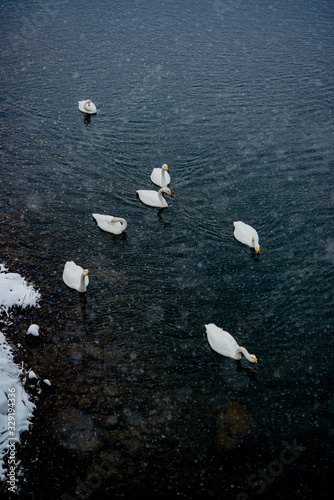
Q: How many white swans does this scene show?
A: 7